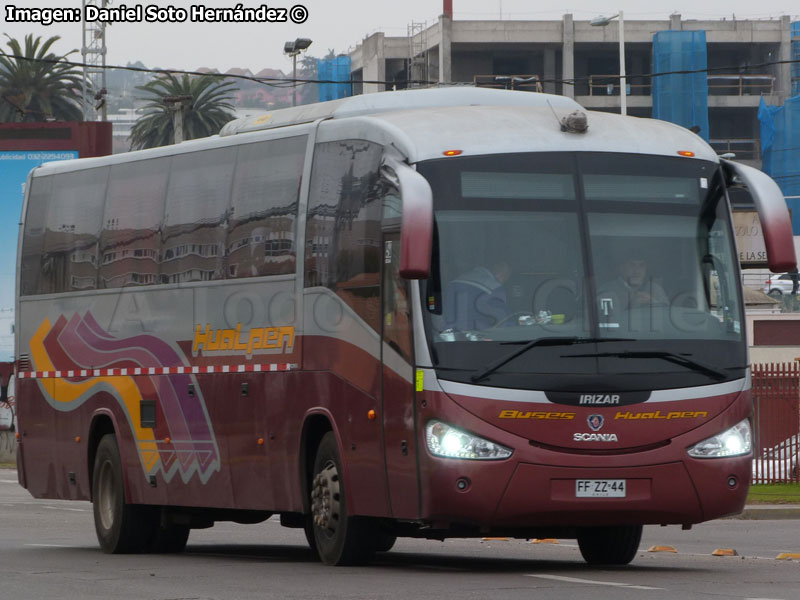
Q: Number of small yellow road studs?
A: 5